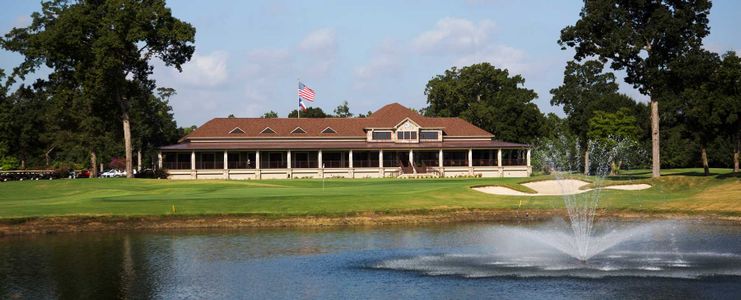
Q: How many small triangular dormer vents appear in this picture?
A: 4